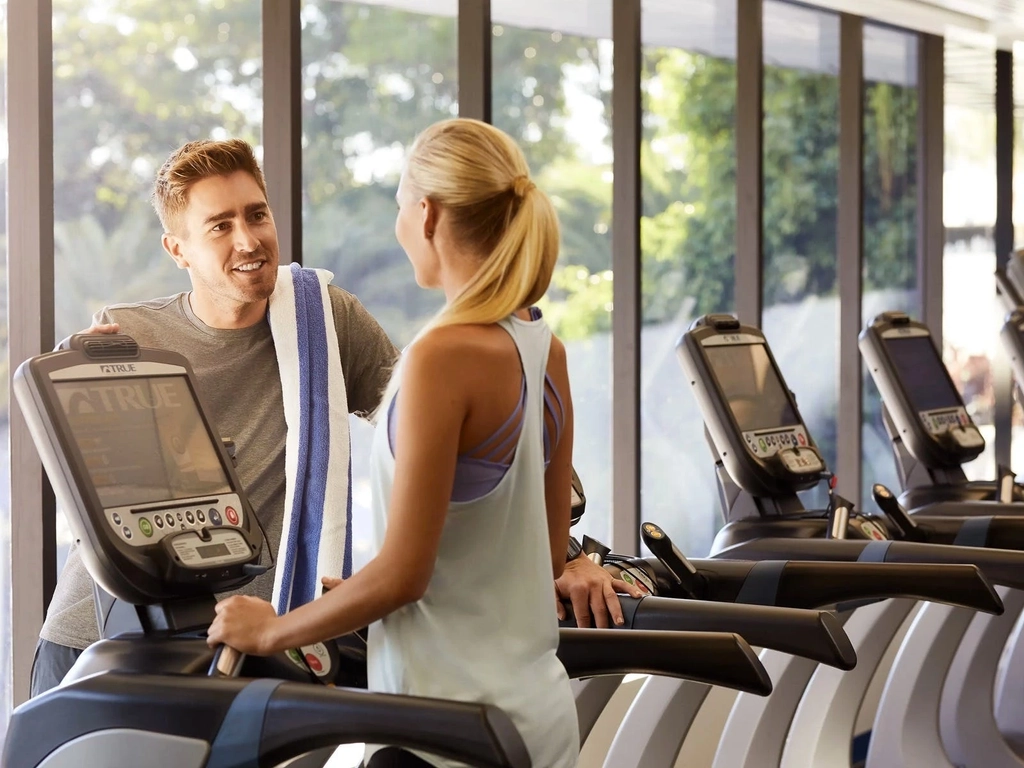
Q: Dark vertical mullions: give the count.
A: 8